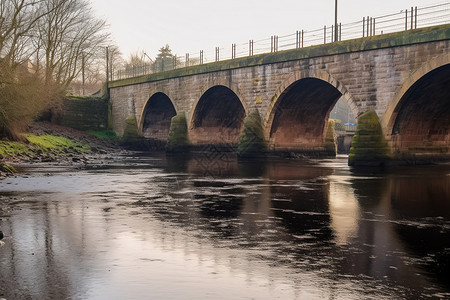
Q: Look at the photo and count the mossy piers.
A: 4